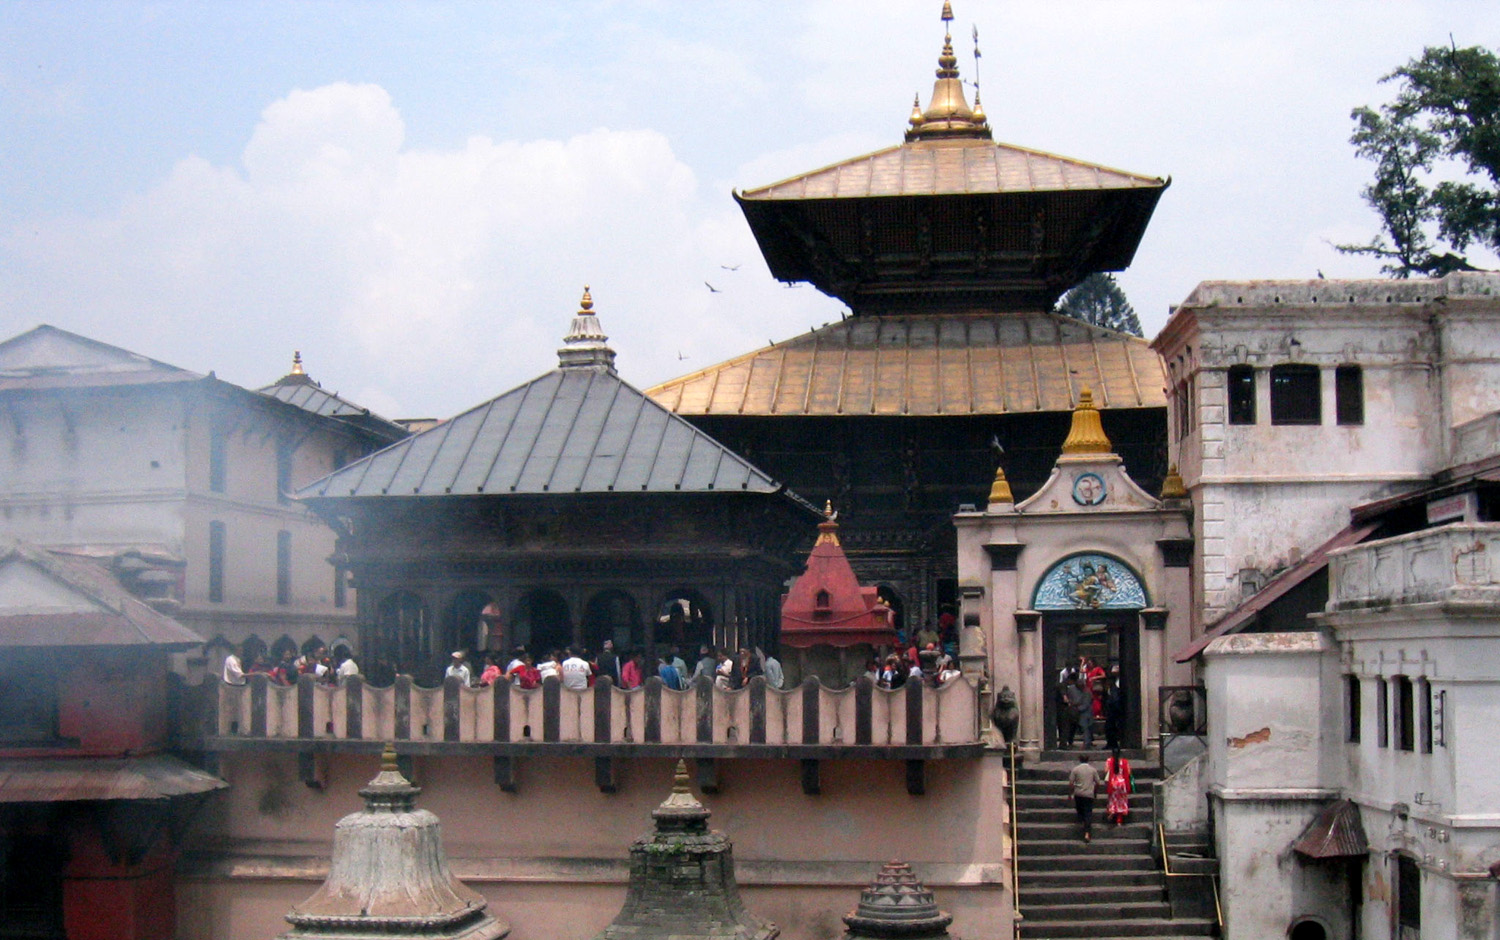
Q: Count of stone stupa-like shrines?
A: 3